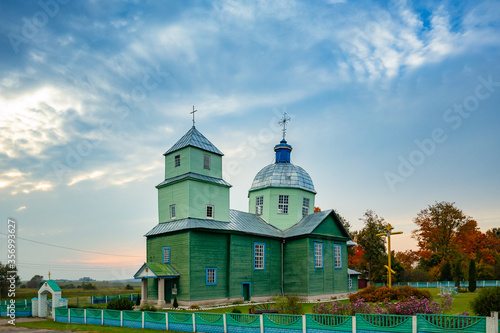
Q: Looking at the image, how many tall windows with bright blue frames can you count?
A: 3